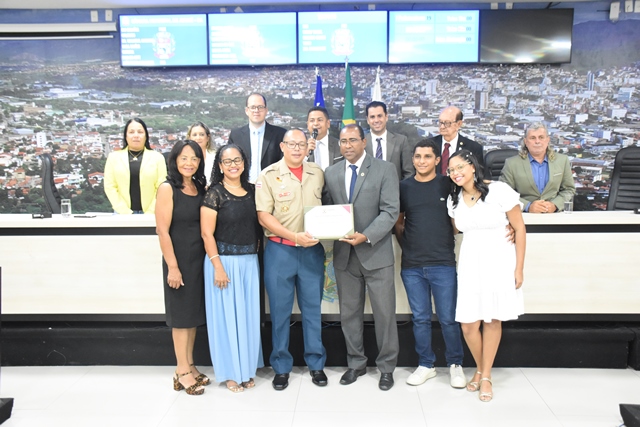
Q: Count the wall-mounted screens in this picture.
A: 5